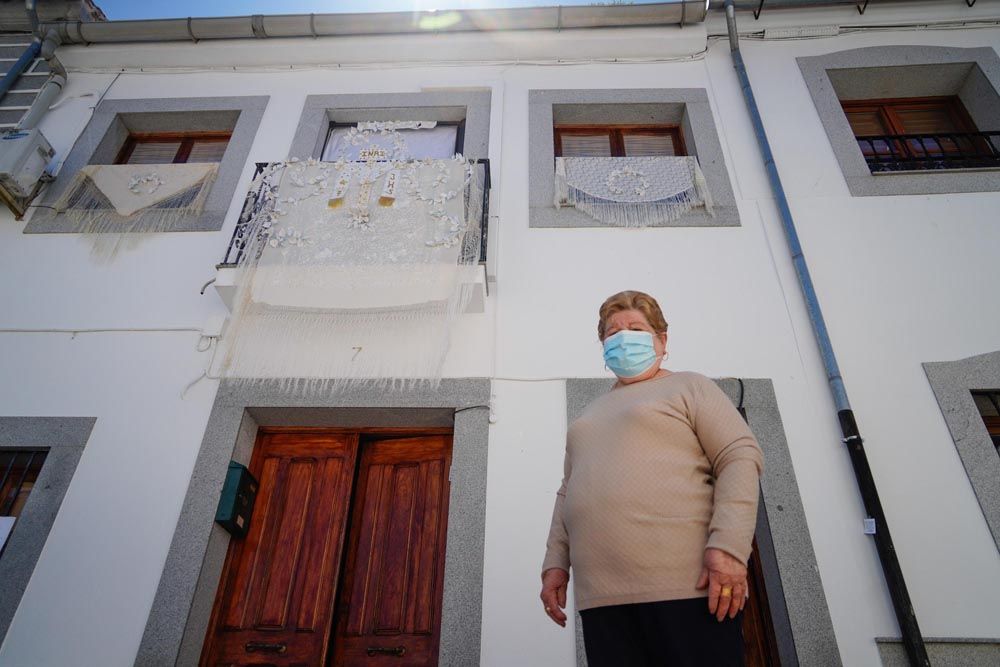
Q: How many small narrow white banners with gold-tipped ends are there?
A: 2